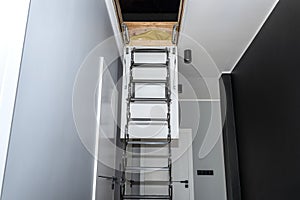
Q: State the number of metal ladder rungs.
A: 8